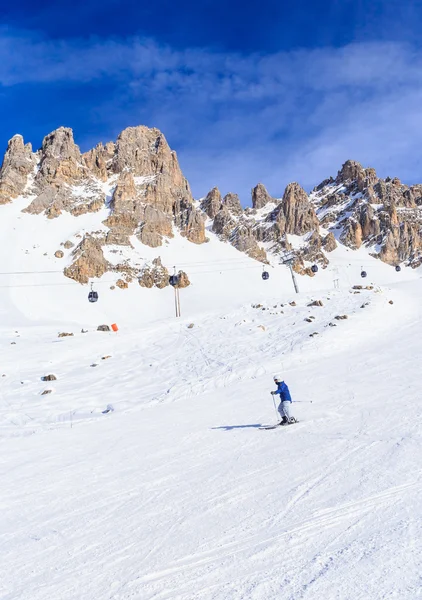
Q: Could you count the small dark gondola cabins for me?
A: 6